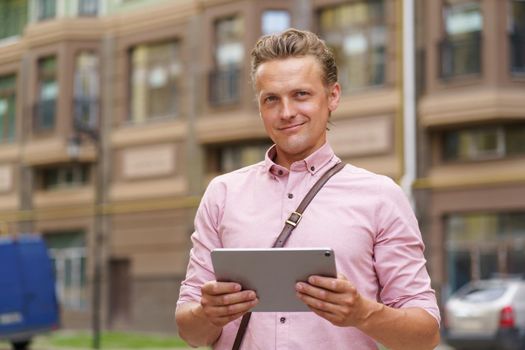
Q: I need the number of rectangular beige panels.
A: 3